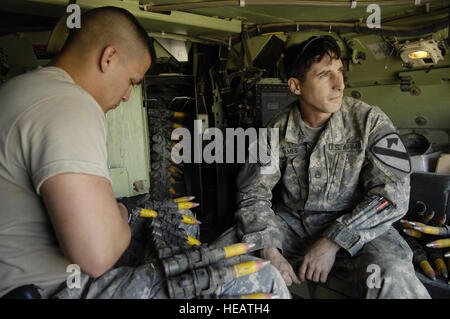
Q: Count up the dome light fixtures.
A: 1